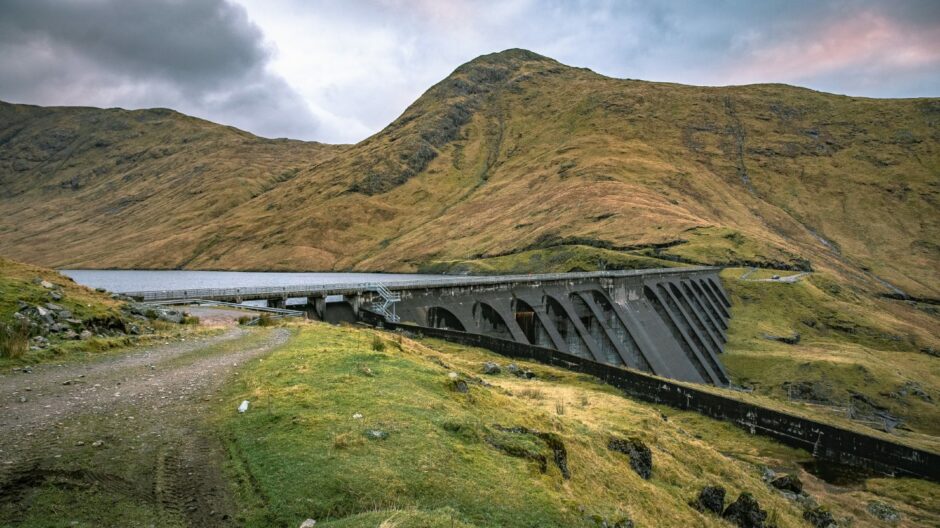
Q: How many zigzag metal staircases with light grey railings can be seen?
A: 1